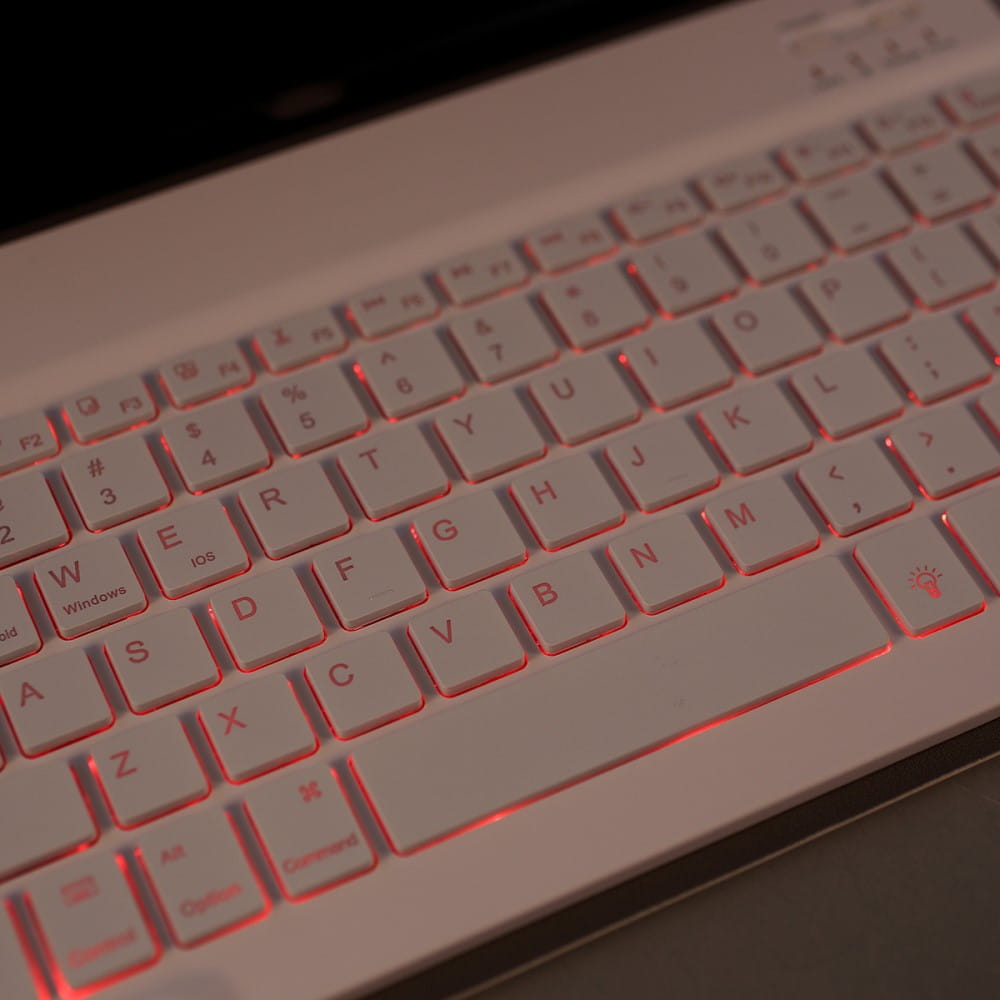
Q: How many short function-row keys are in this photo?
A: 12